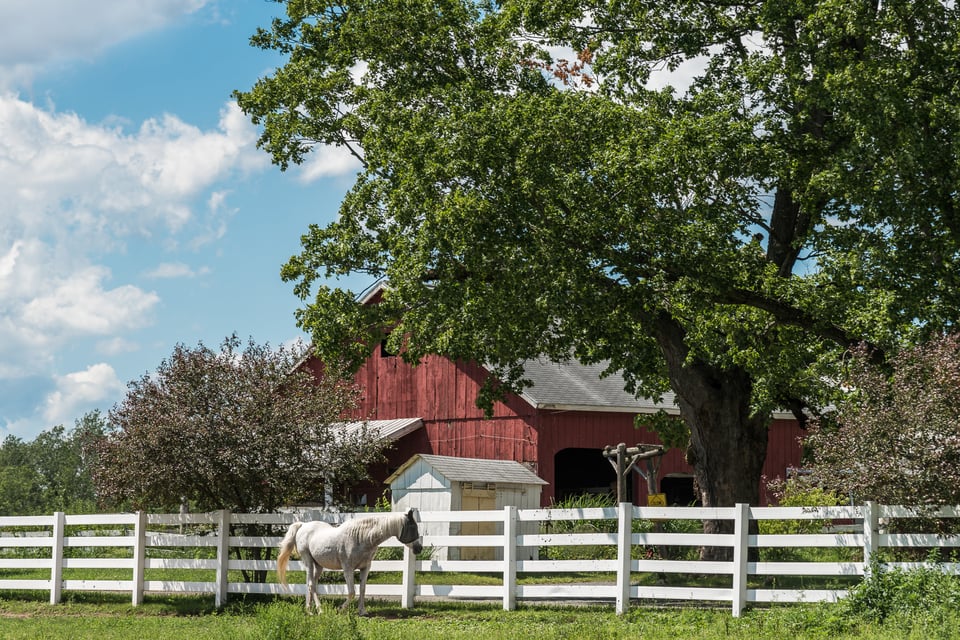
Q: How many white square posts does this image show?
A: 8